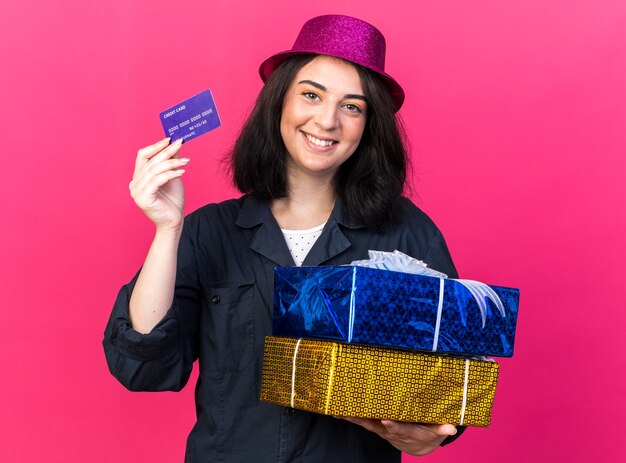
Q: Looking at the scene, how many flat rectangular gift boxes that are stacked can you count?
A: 2